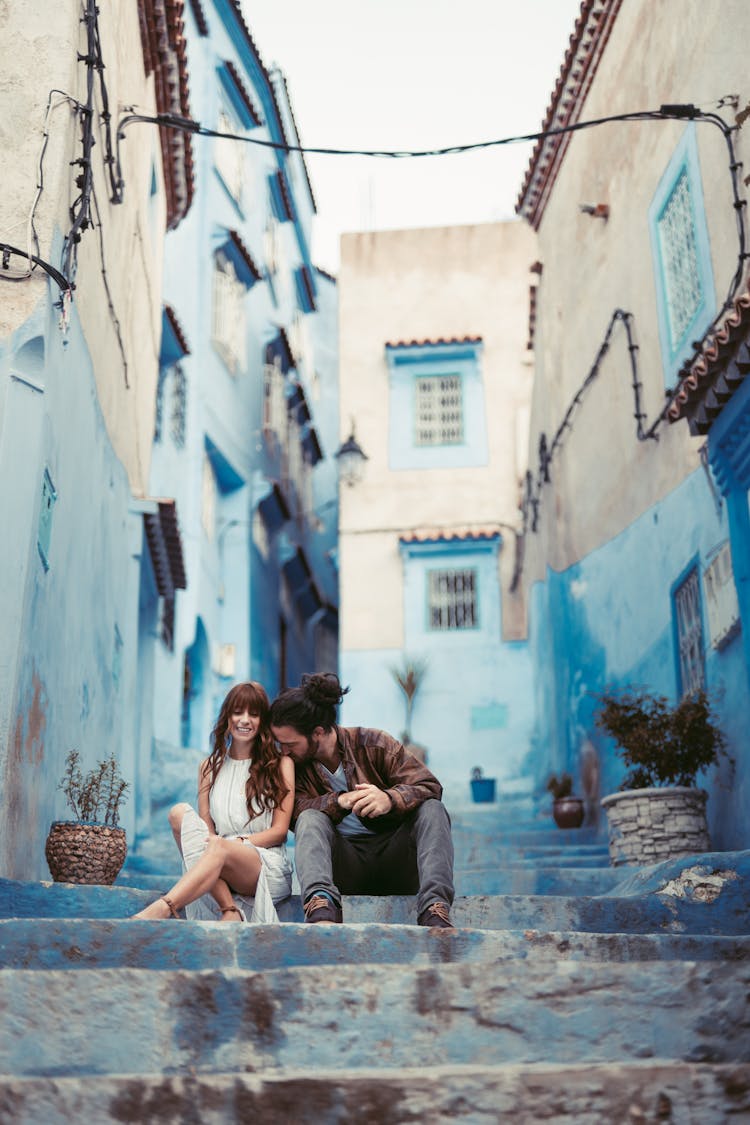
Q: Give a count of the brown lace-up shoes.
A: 2